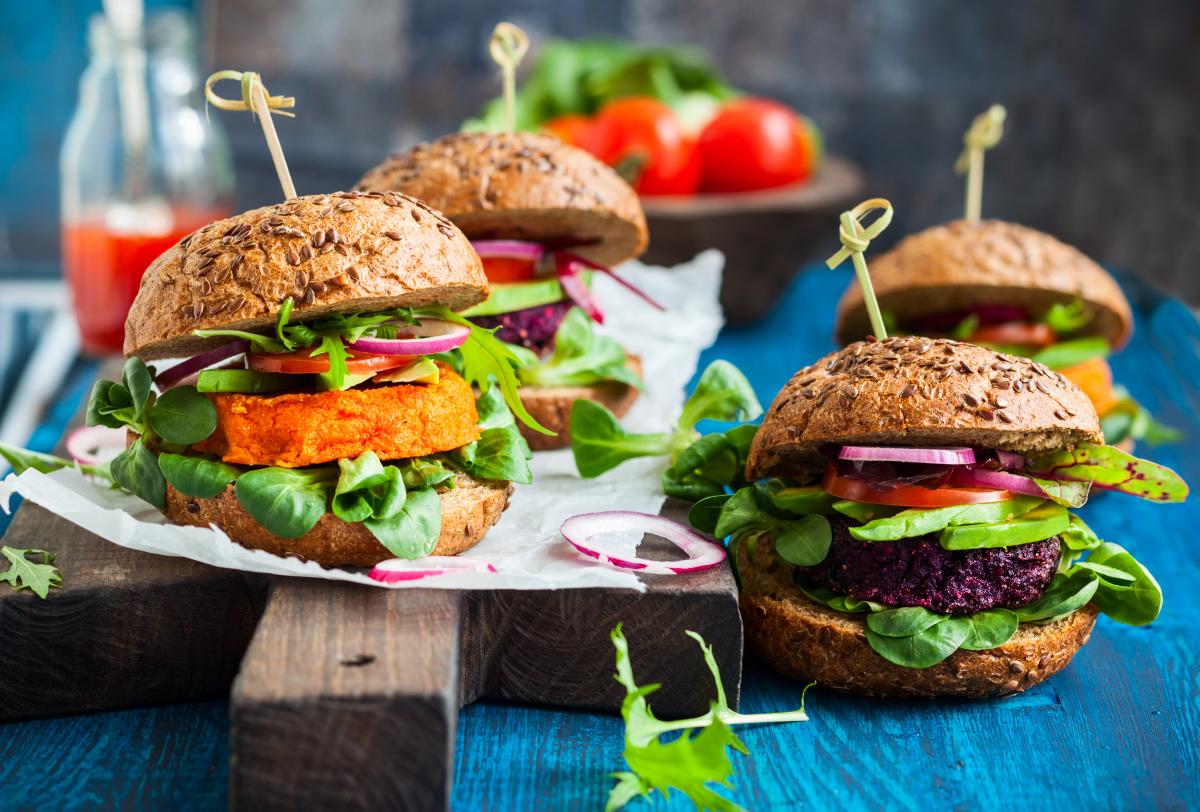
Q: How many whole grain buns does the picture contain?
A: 4